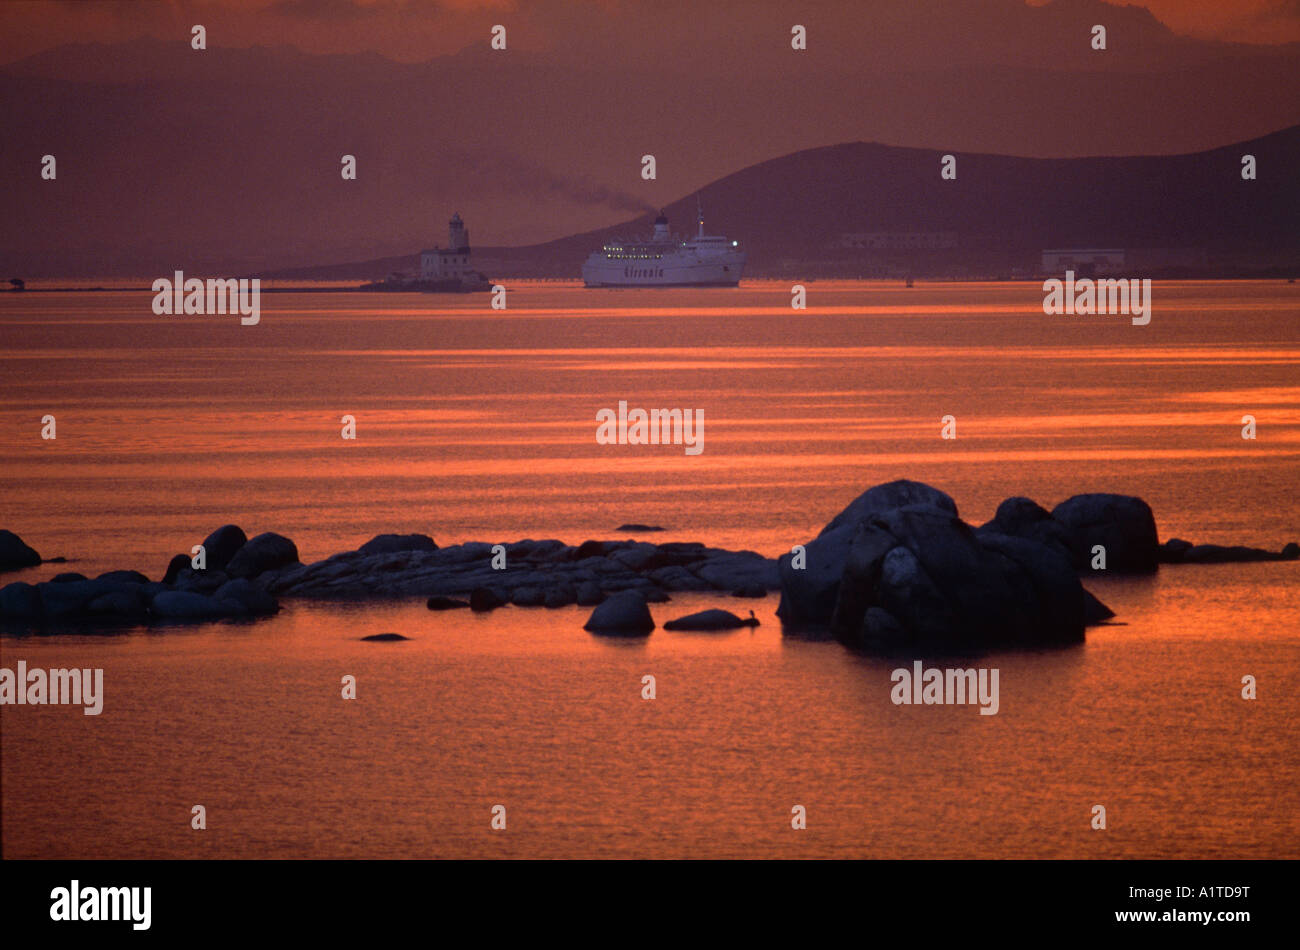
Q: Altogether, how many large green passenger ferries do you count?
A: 0